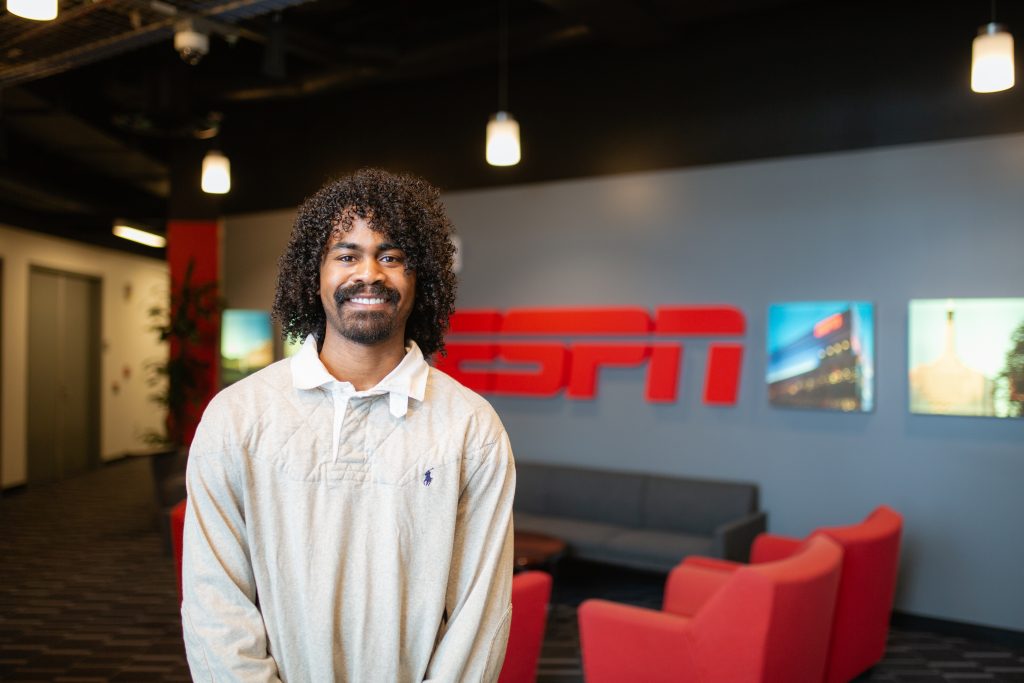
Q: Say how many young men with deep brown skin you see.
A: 1